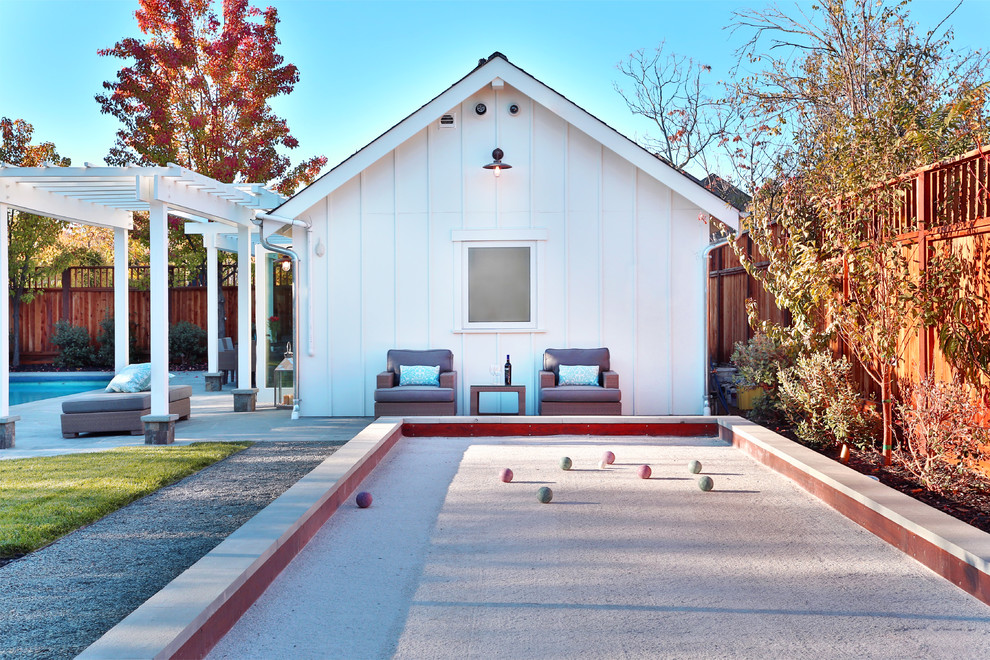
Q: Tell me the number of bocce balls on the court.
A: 8